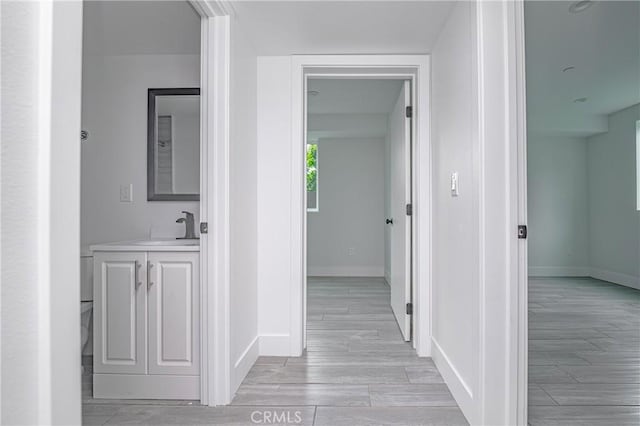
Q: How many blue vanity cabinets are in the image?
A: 0